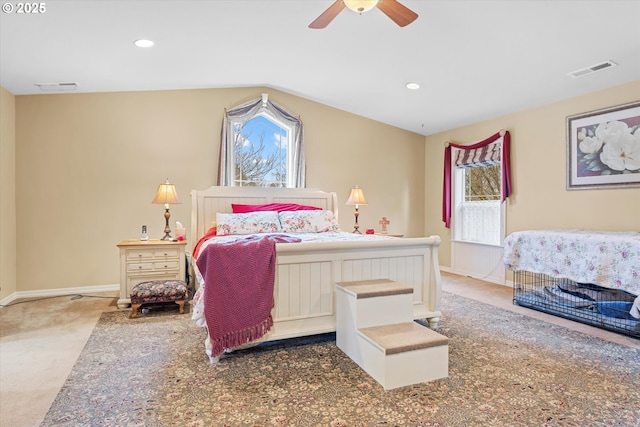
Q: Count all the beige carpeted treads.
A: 2